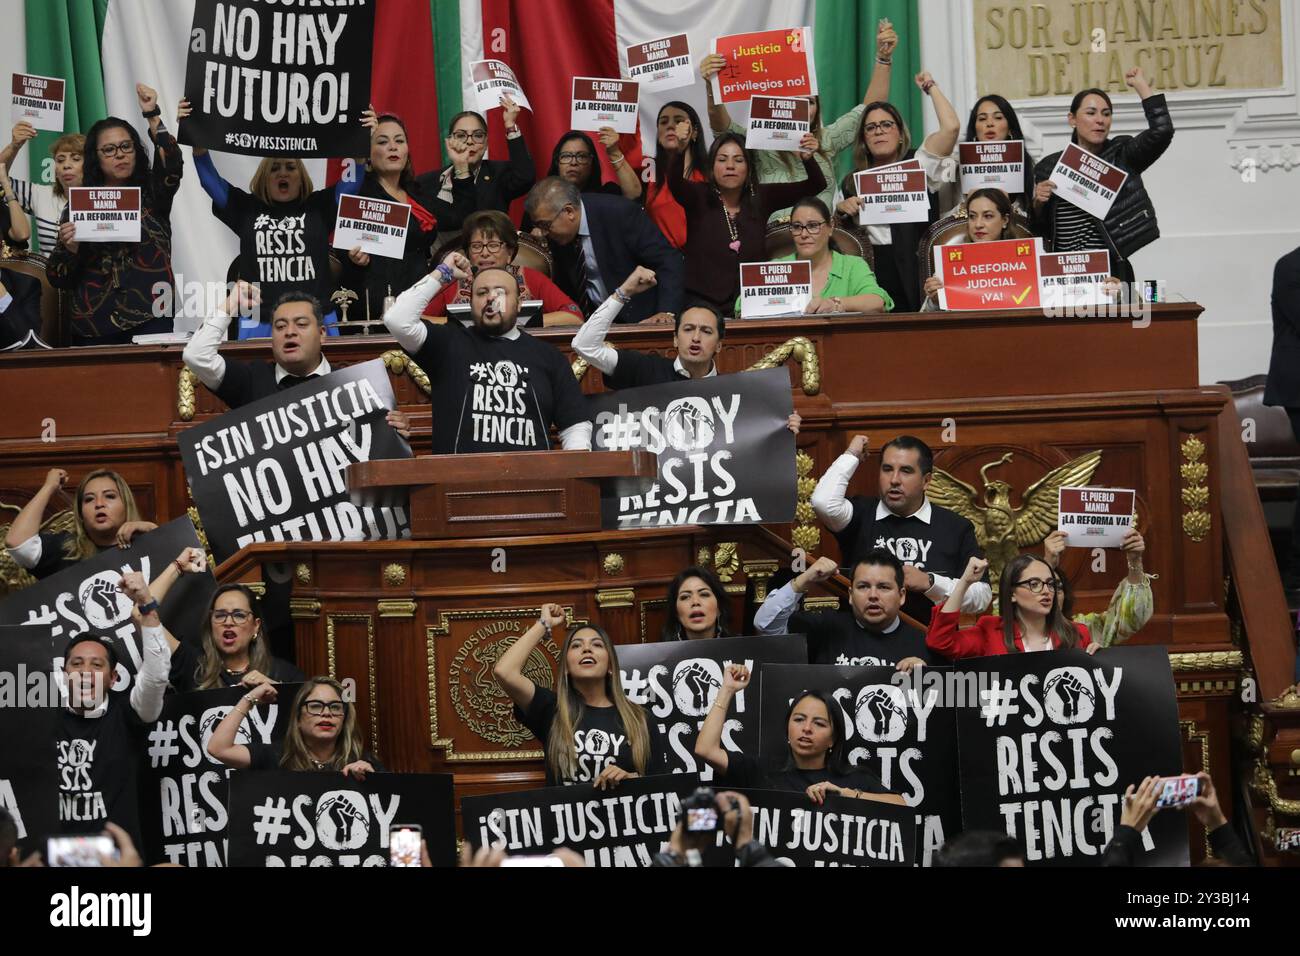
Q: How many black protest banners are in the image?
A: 12